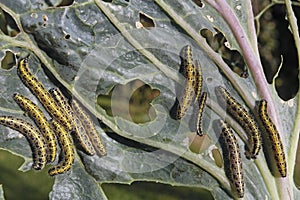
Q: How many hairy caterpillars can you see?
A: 12